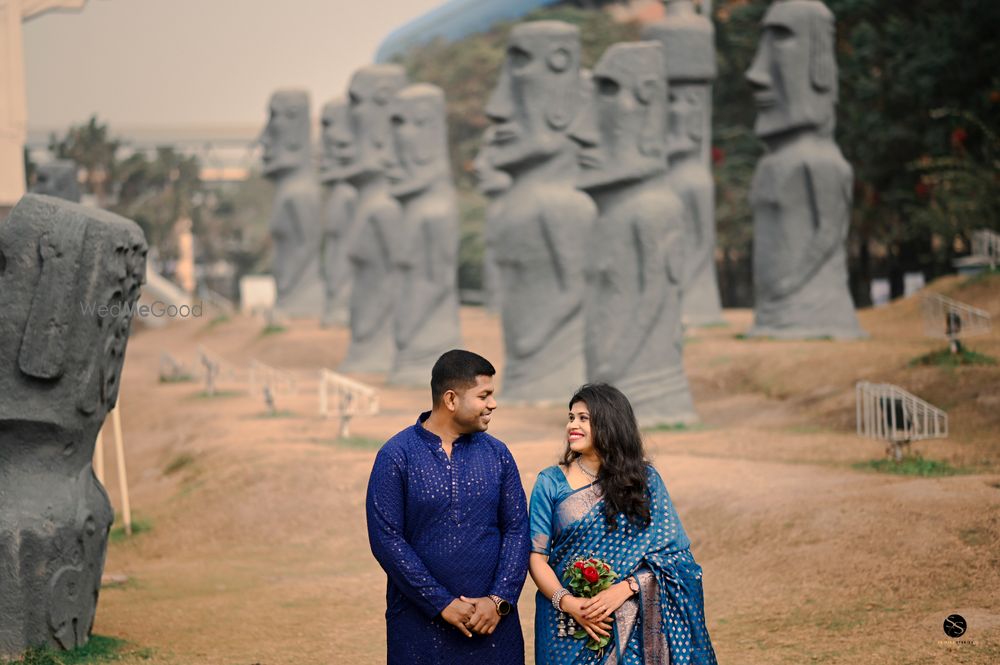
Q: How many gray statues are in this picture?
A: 11